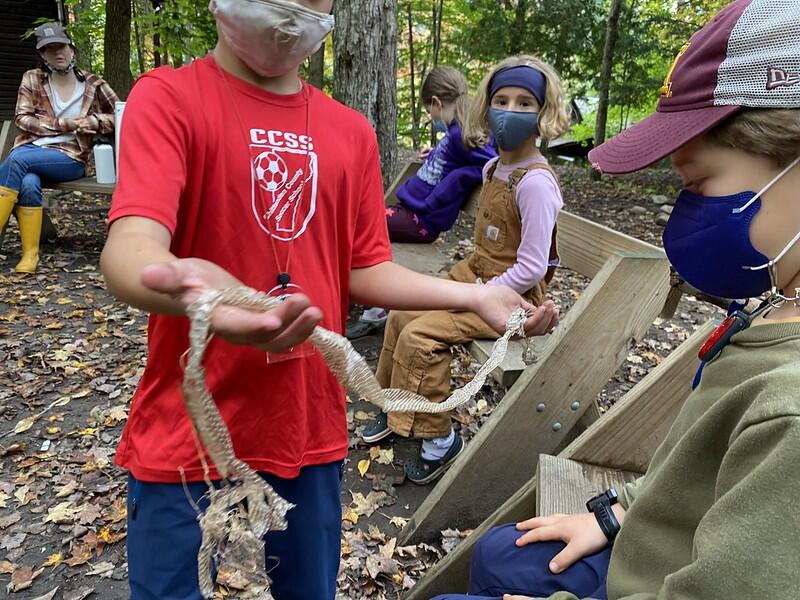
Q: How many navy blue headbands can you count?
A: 1